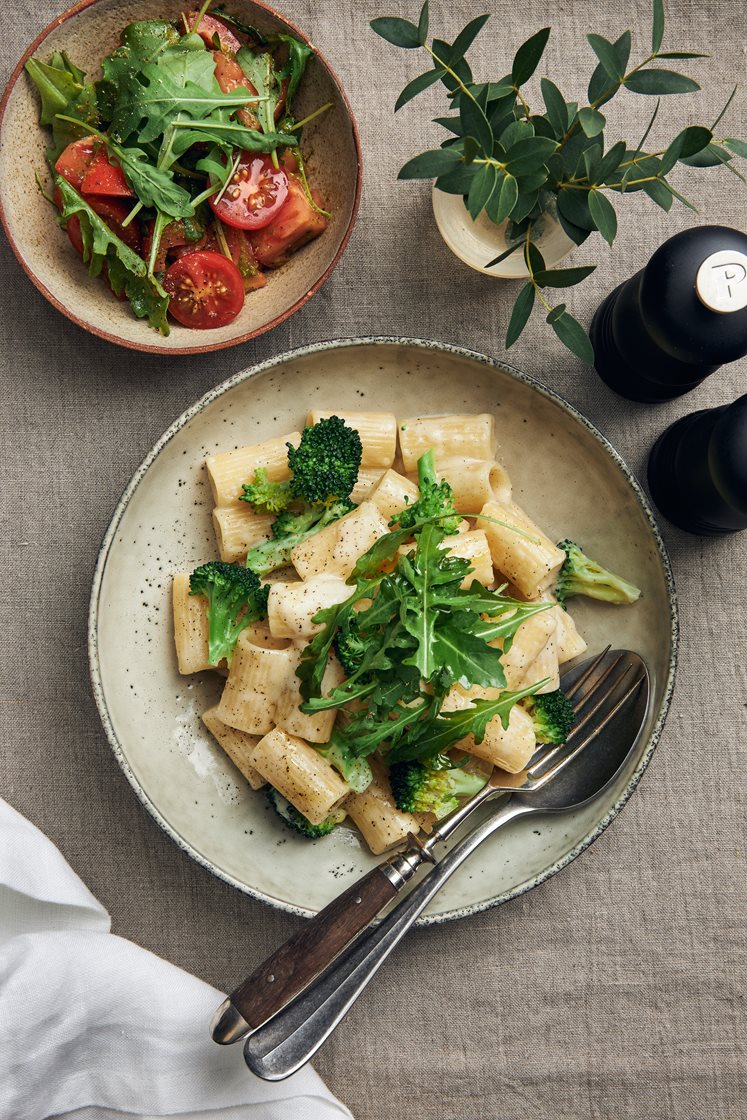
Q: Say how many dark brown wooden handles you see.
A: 1